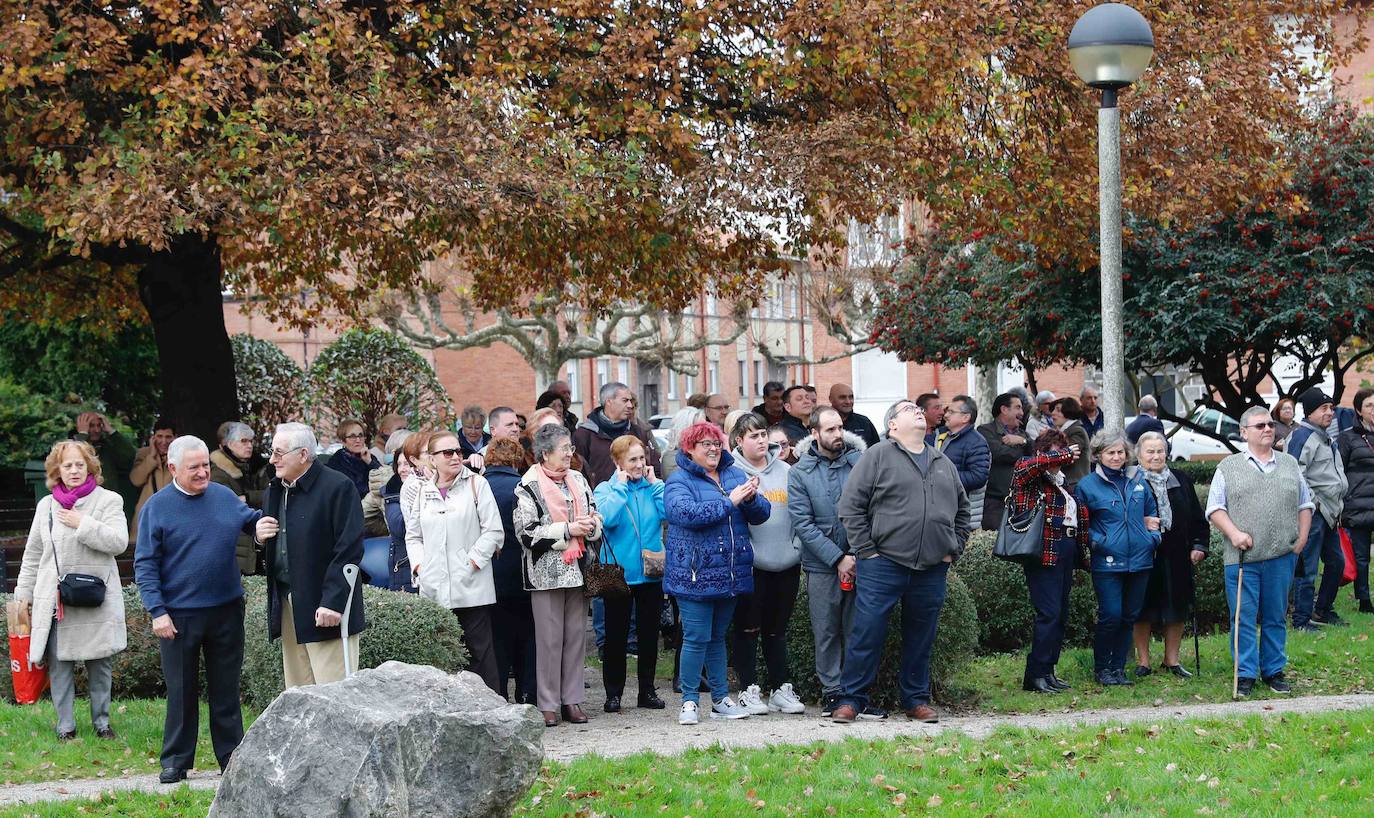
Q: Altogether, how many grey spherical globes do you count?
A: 1